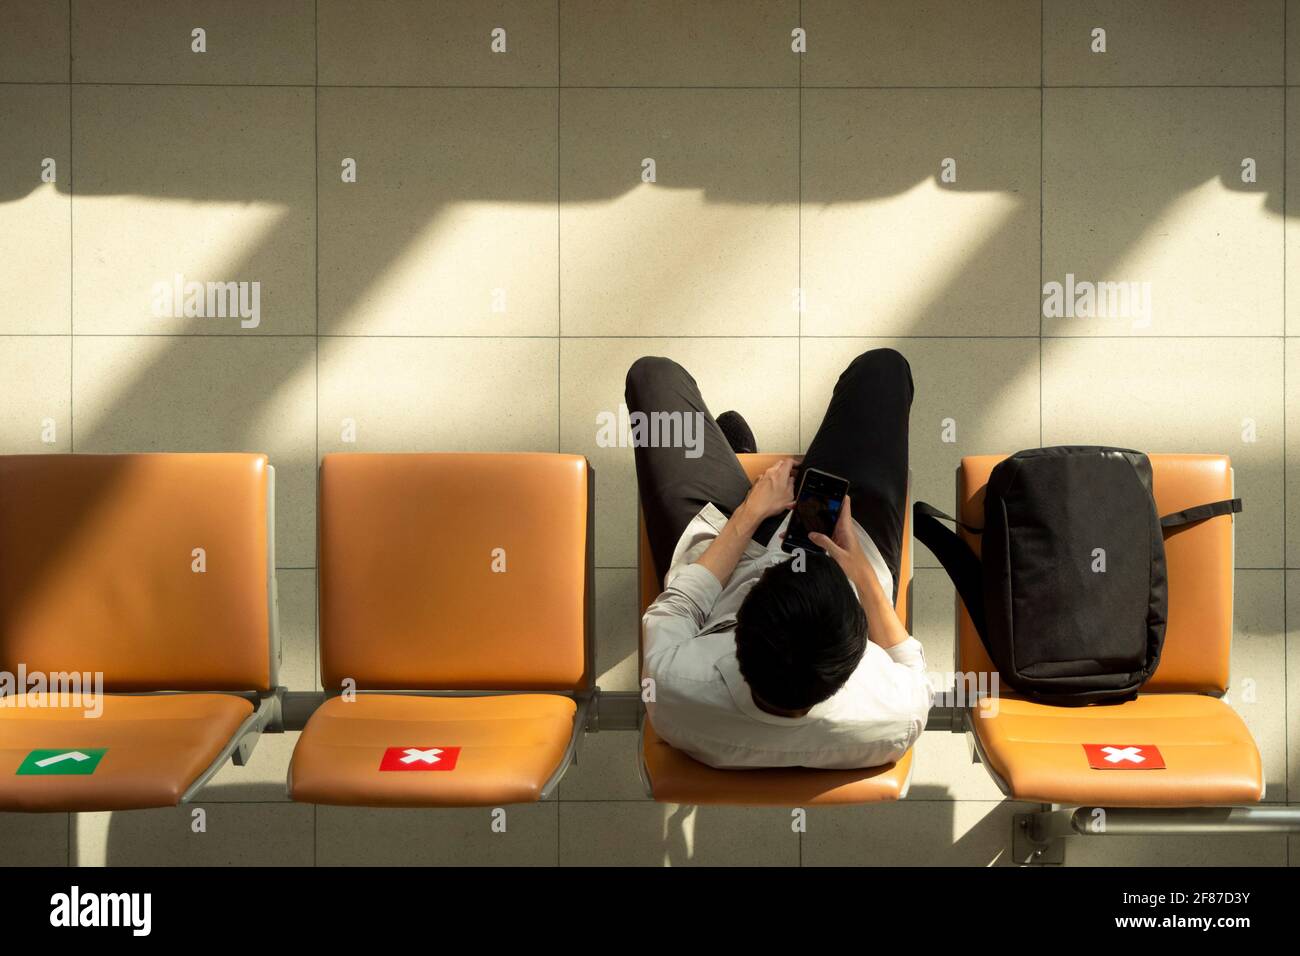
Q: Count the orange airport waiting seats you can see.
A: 4